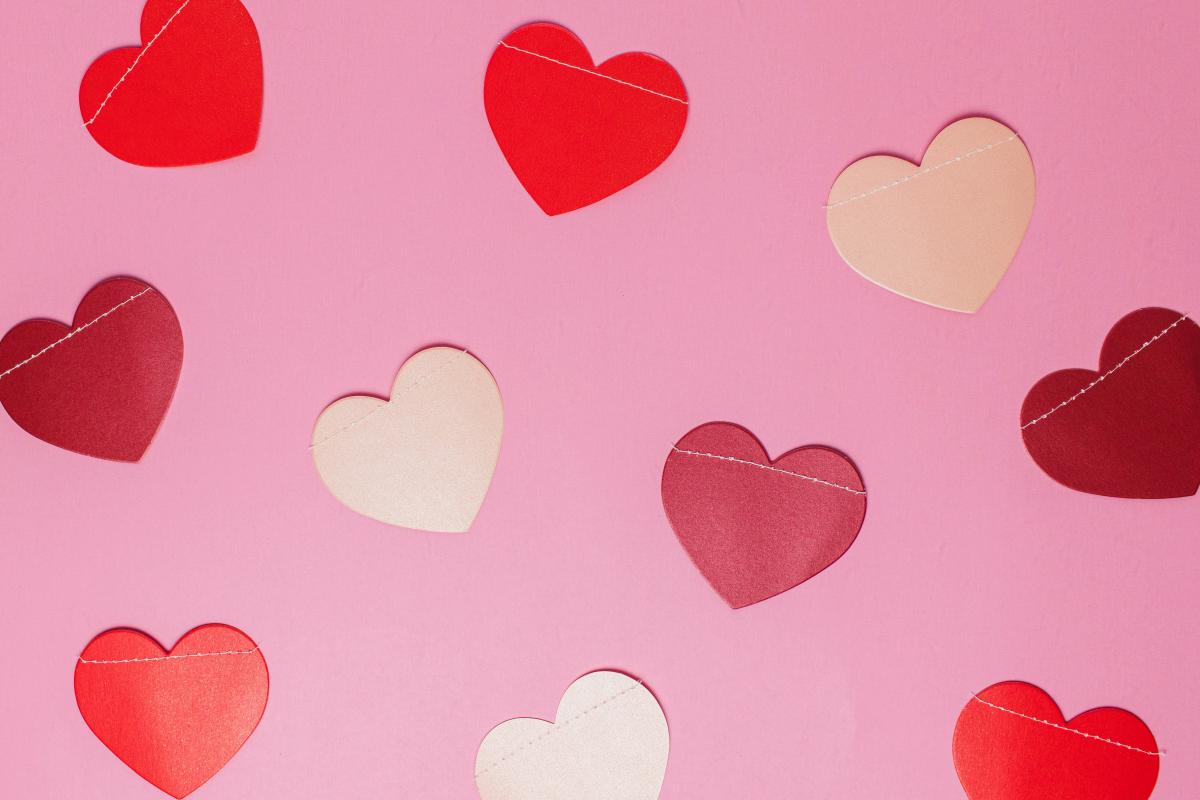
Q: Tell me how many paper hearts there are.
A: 10